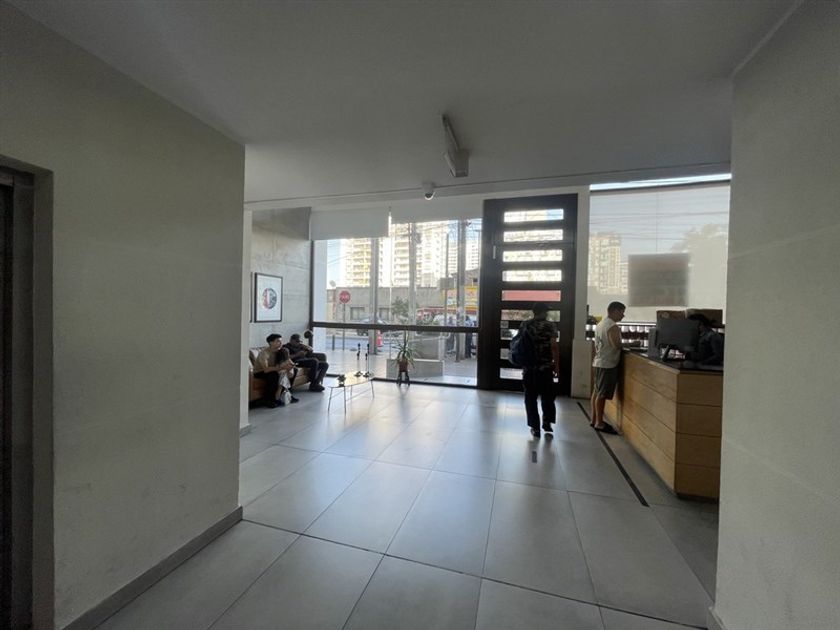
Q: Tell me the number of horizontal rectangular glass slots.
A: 9